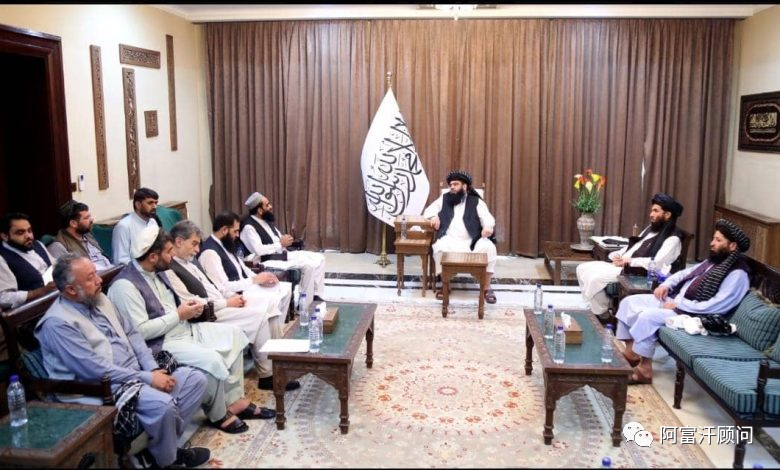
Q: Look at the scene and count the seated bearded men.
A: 11